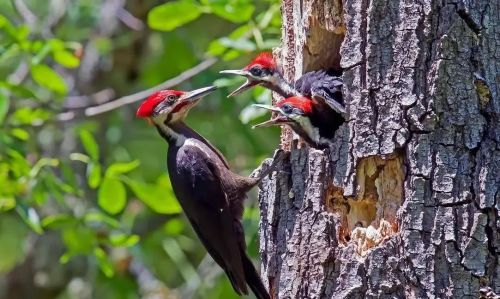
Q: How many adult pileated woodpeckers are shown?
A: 1